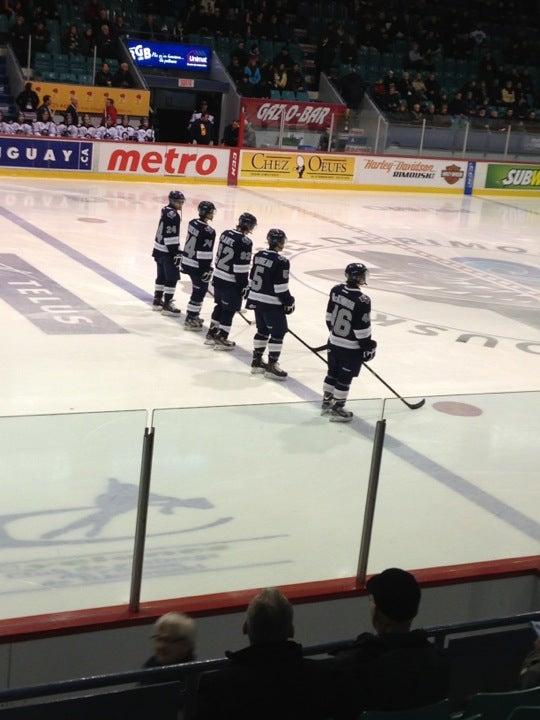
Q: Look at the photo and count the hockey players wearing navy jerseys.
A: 5